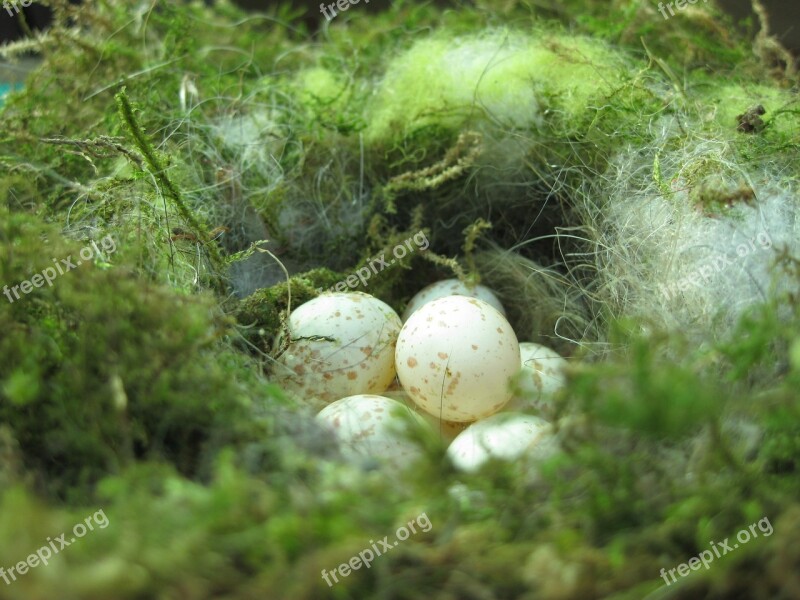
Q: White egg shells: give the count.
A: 6